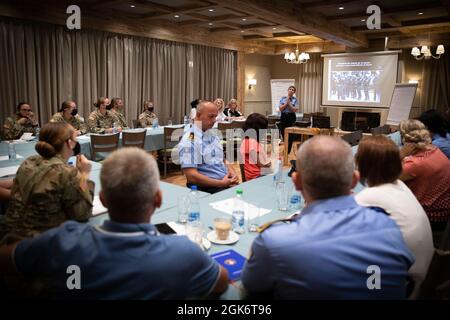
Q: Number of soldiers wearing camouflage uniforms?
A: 6